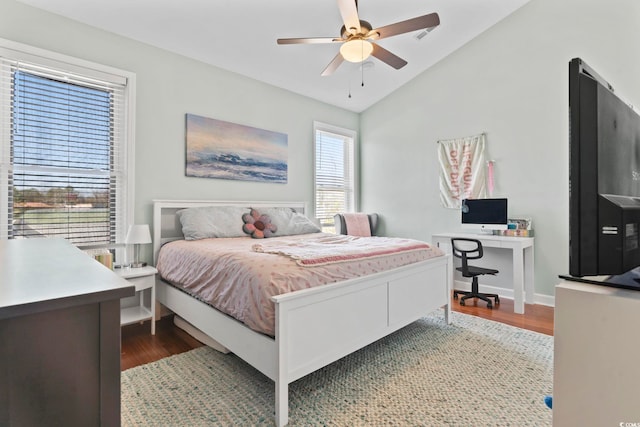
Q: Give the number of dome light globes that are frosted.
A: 1